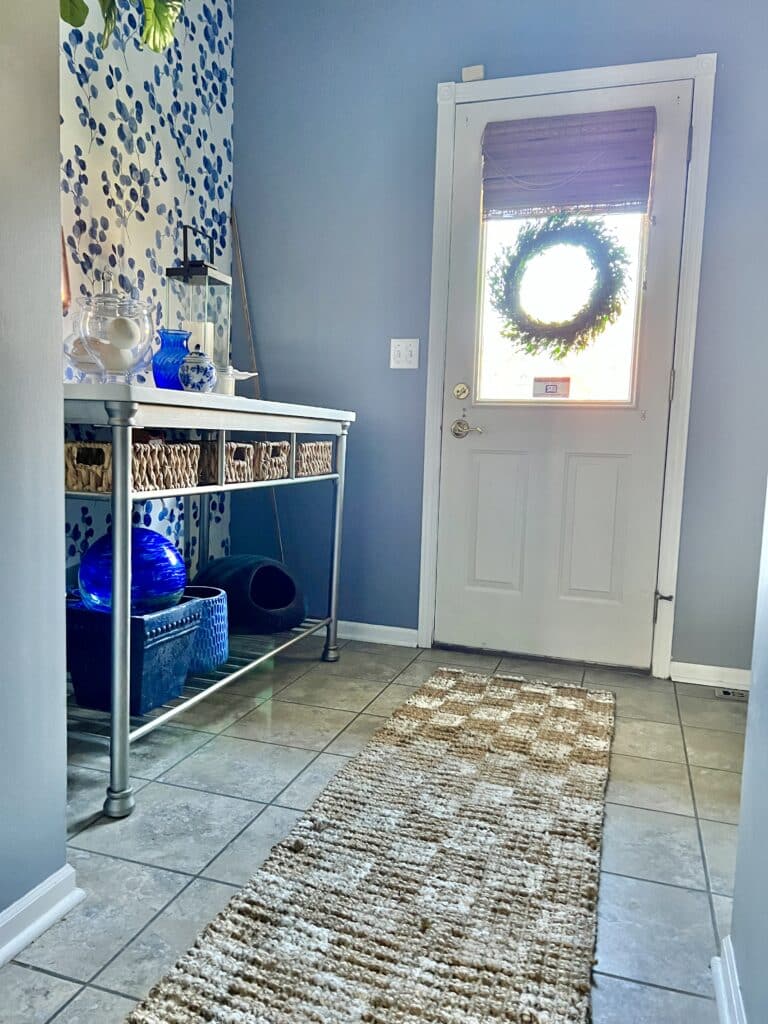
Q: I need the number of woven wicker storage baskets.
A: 4